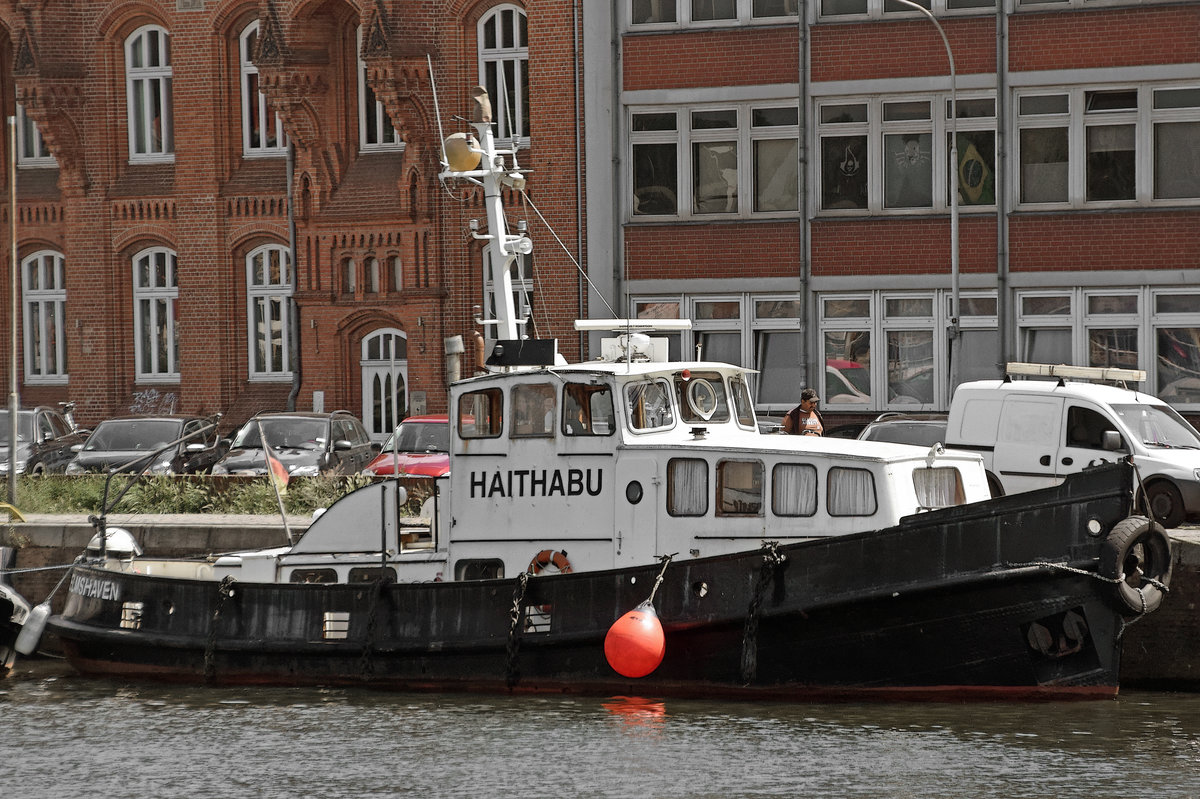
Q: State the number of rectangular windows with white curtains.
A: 4